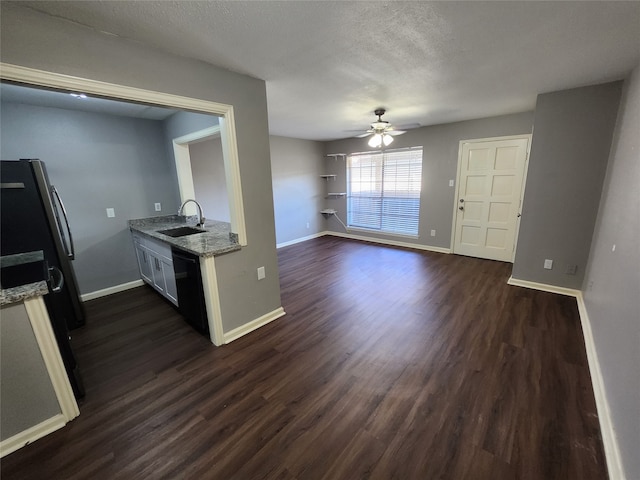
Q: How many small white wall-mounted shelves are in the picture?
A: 4